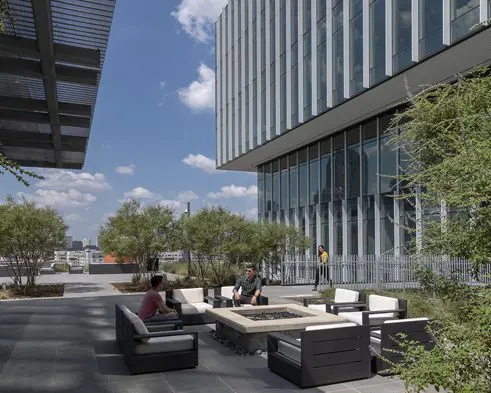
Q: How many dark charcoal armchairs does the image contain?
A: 8